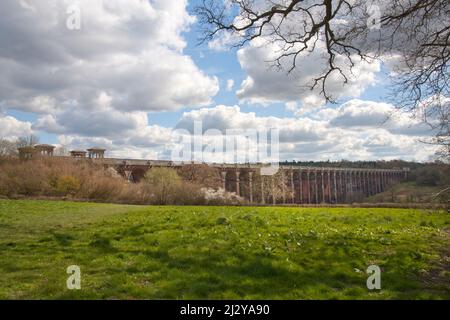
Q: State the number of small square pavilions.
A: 4